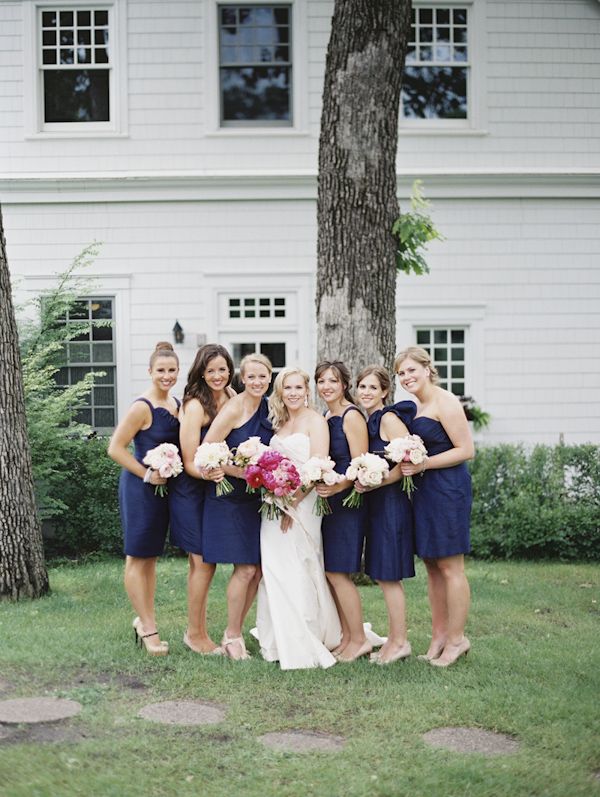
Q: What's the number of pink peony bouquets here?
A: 1